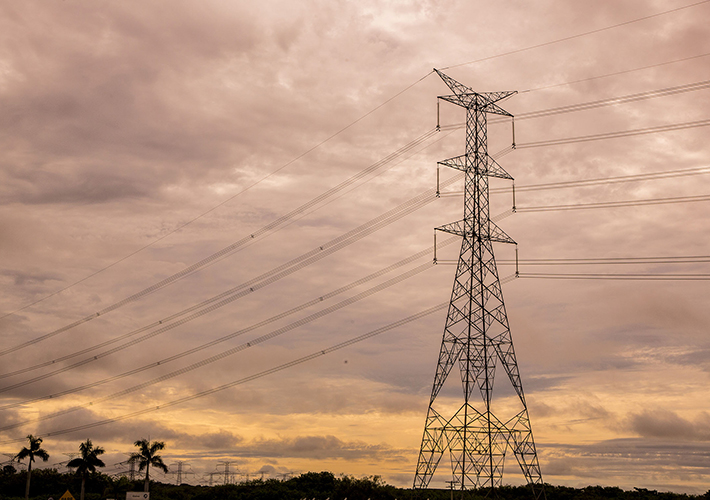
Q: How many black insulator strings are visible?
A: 6